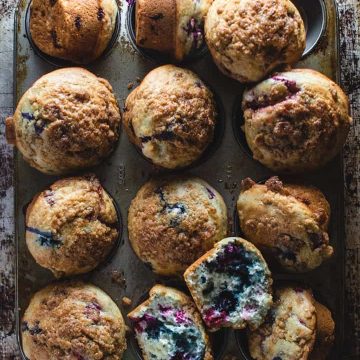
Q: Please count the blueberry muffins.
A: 12